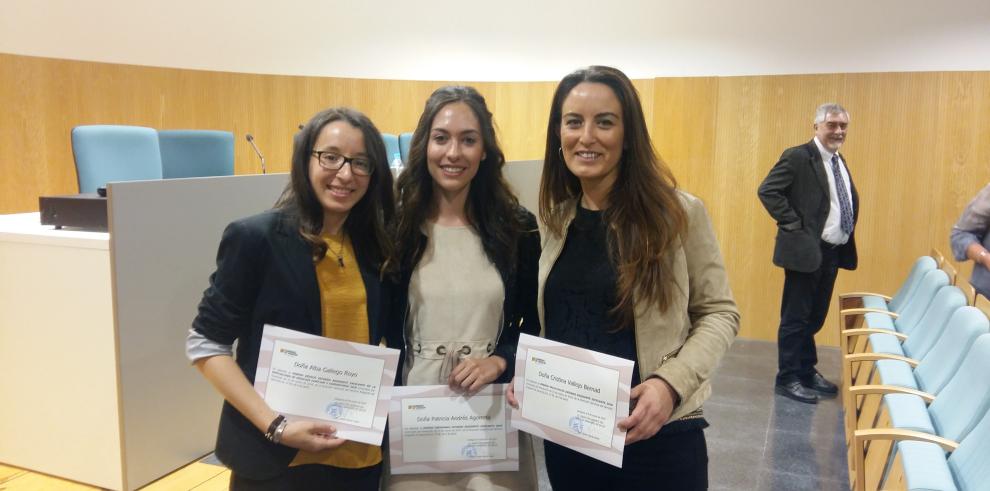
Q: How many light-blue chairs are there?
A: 10